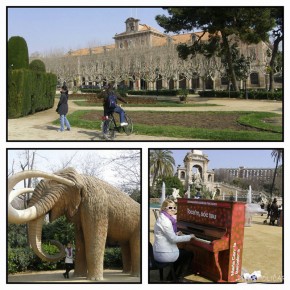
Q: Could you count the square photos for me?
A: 2